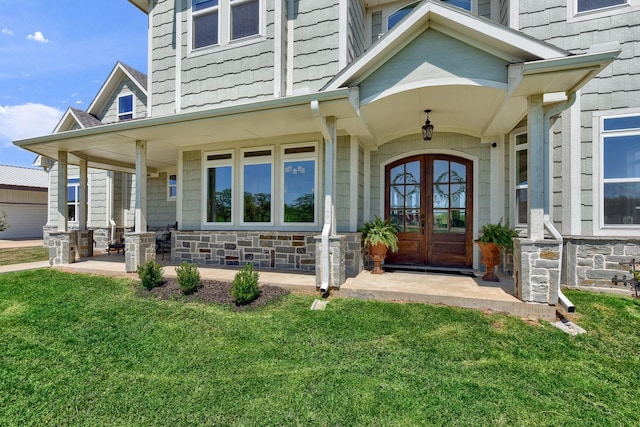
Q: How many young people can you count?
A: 0